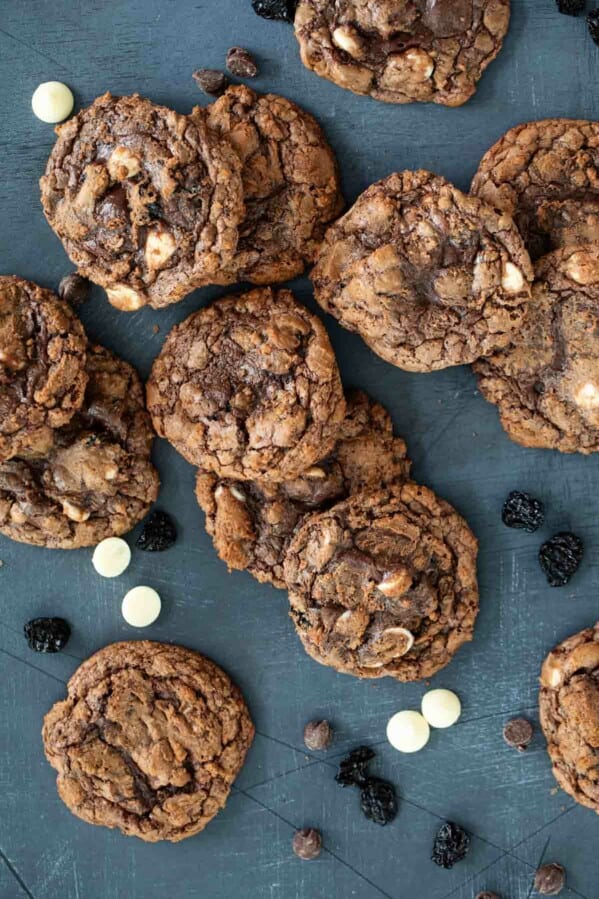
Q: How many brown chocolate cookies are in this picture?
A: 13